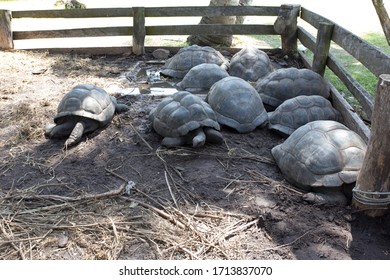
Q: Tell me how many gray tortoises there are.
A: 9